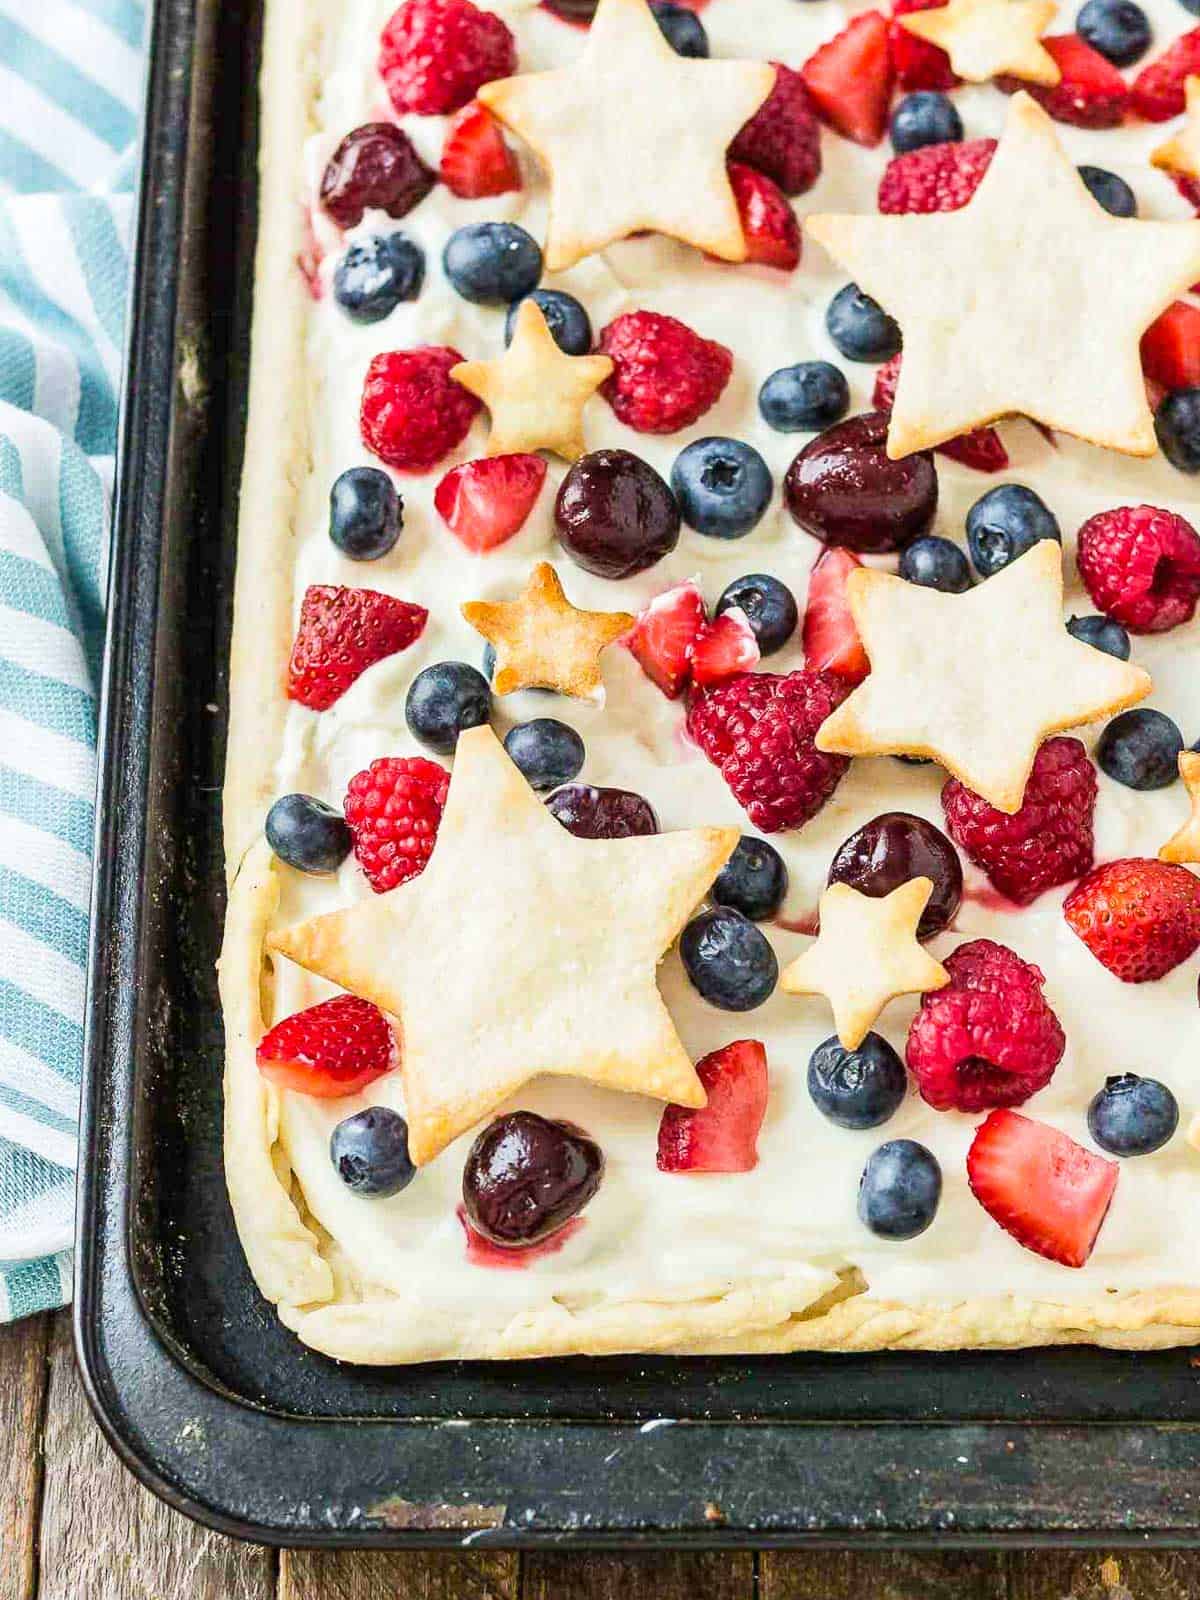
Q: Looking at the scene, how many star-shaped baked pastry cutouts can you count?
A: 10